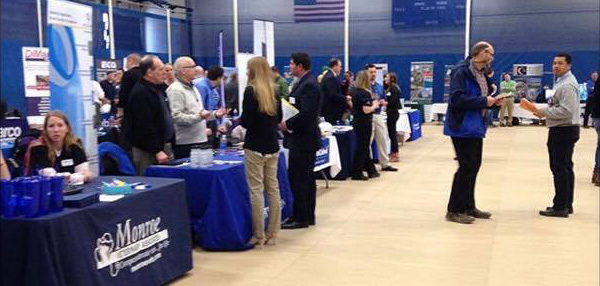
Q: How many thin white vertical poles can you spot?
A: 6